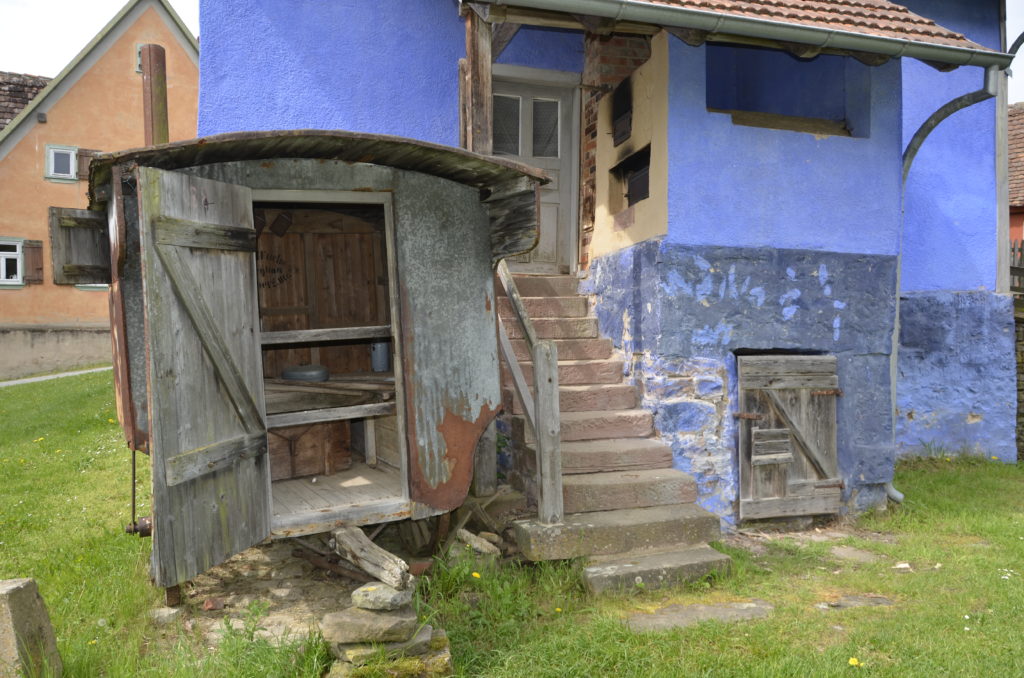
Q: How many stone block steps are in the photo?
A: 11